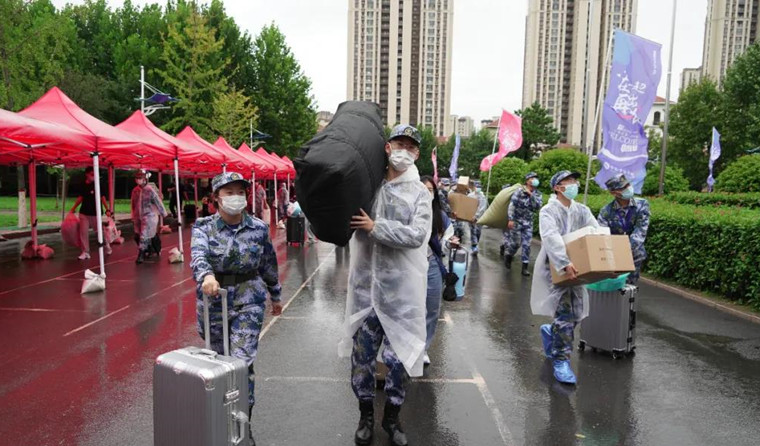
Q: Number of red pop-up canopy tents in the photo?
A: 9